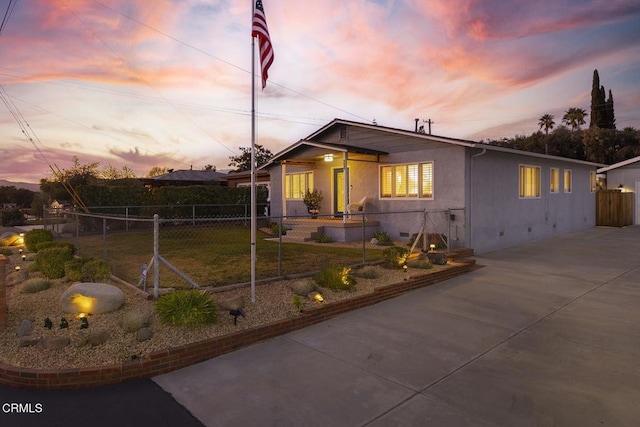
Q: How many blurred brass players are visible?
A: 0